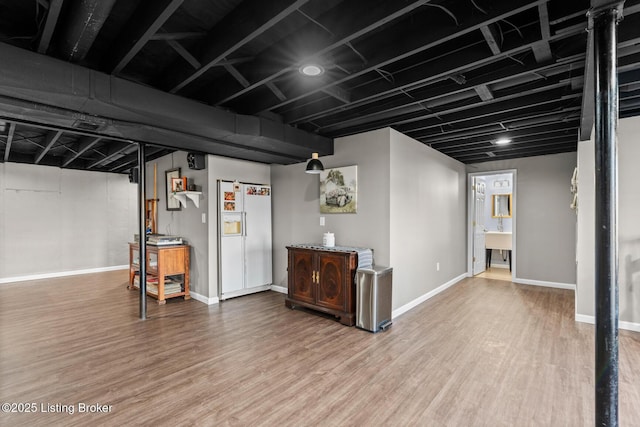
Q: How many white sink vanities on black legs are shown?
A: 1